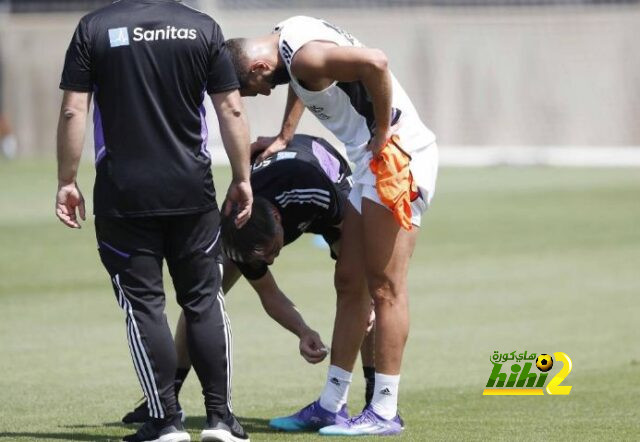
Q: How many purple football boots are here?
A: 2